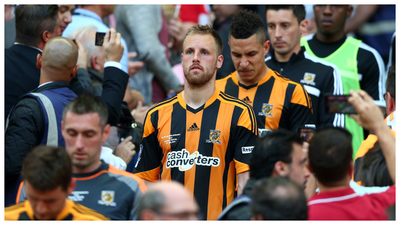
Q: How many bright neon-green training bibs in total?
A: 1